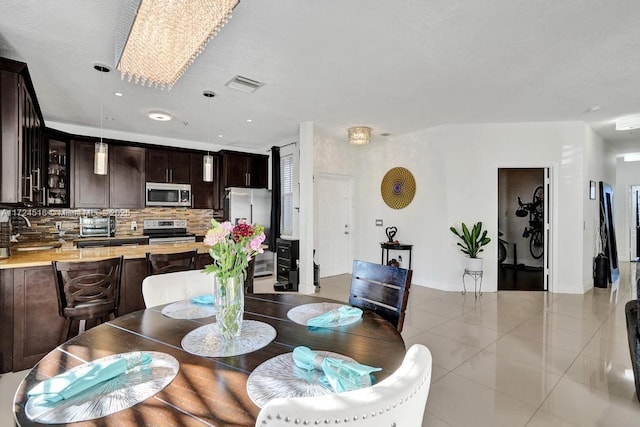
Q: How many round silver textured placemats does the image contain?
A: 5